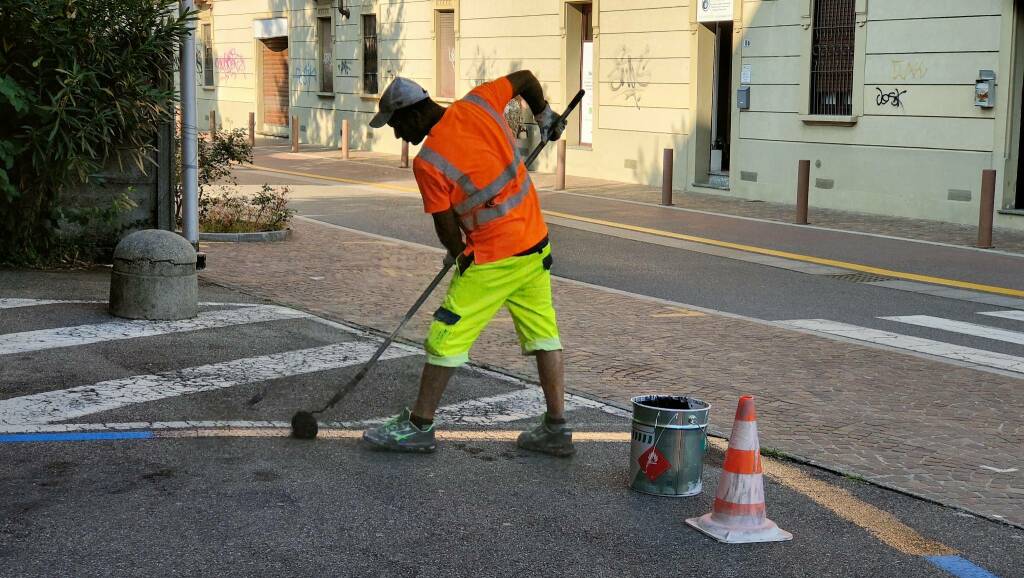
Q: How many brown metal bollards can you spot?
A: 9